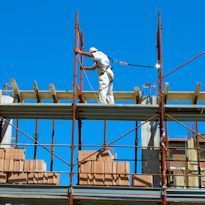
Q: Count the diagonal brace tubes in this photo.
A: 4